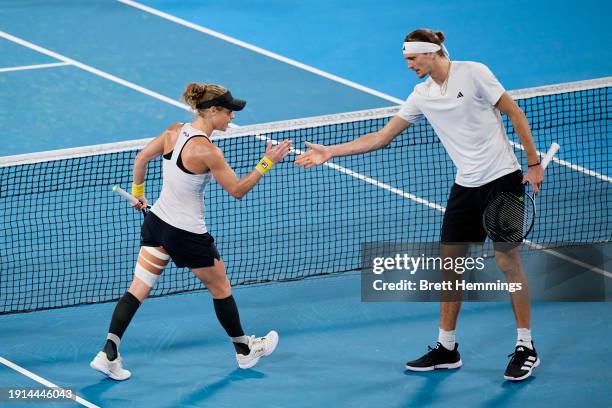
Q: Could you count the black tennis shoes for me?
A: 2